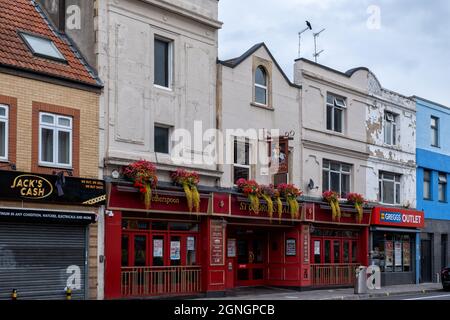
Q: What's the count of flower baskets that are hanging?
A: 7